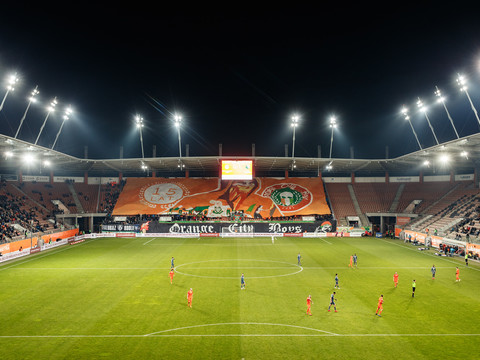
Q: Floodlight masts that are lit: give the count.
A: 12